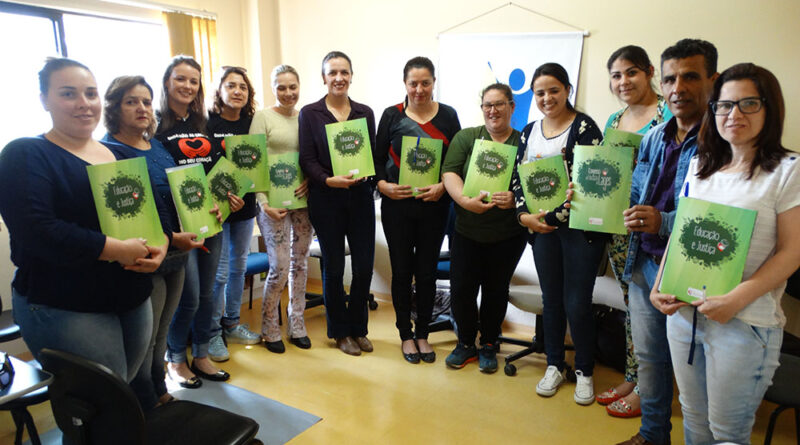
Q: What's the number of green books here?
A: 12